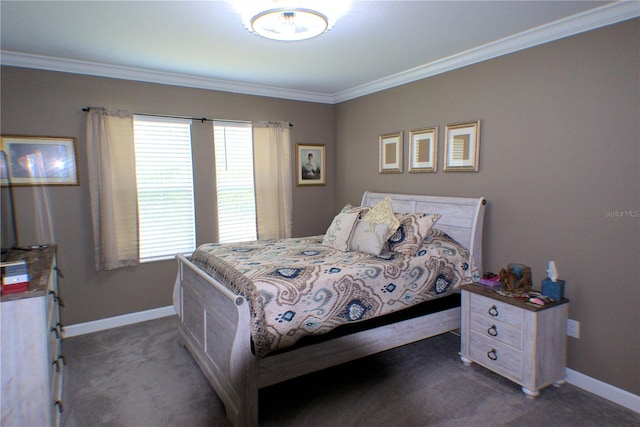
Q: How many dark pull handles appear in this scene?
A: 11